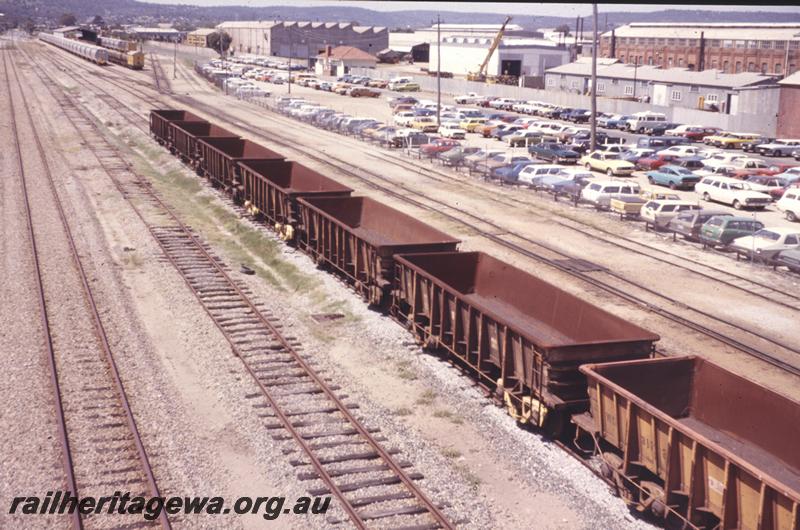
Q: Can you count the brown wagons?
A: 7